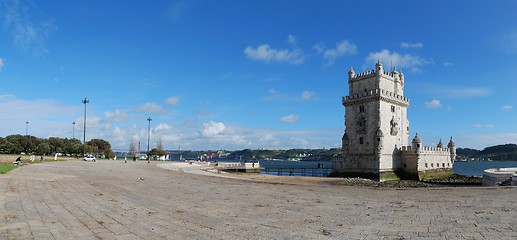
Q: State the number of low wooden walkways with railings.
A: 1